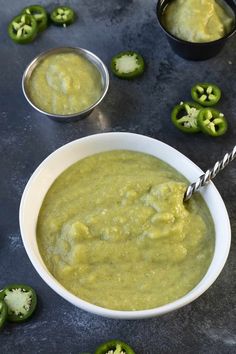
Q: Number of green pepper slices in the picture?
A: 10